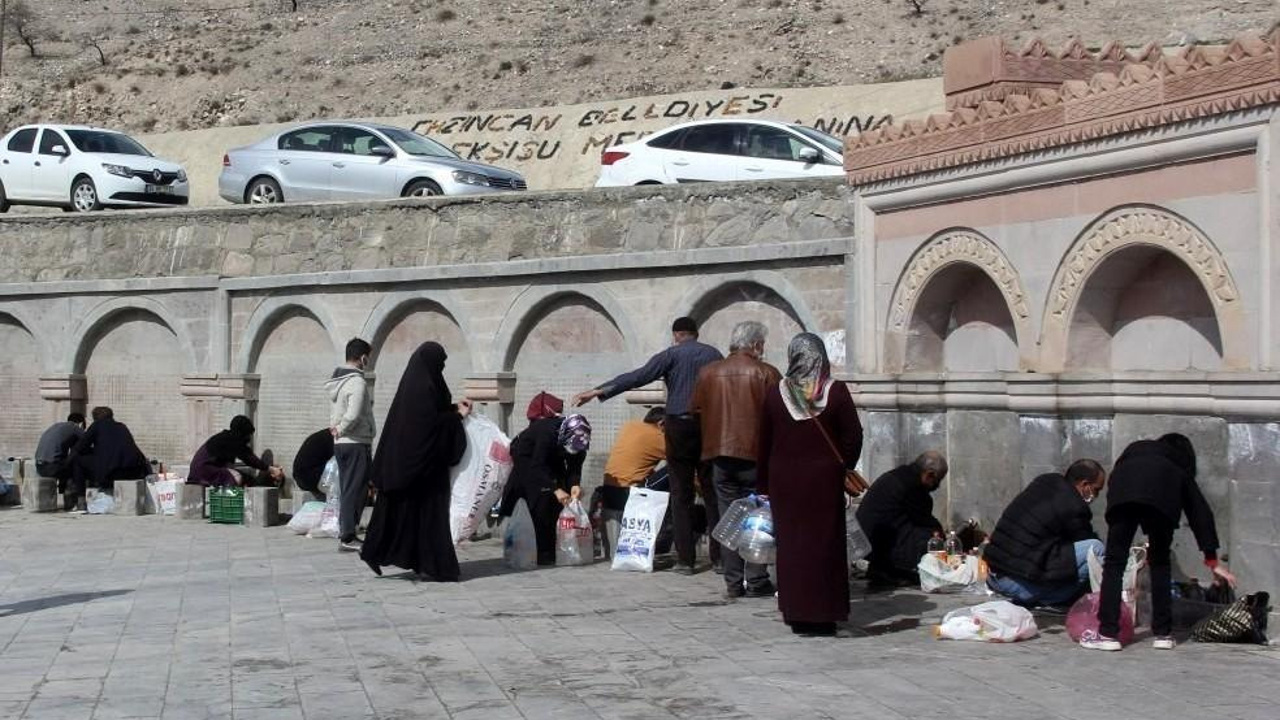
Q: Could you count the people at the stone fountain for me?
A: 15